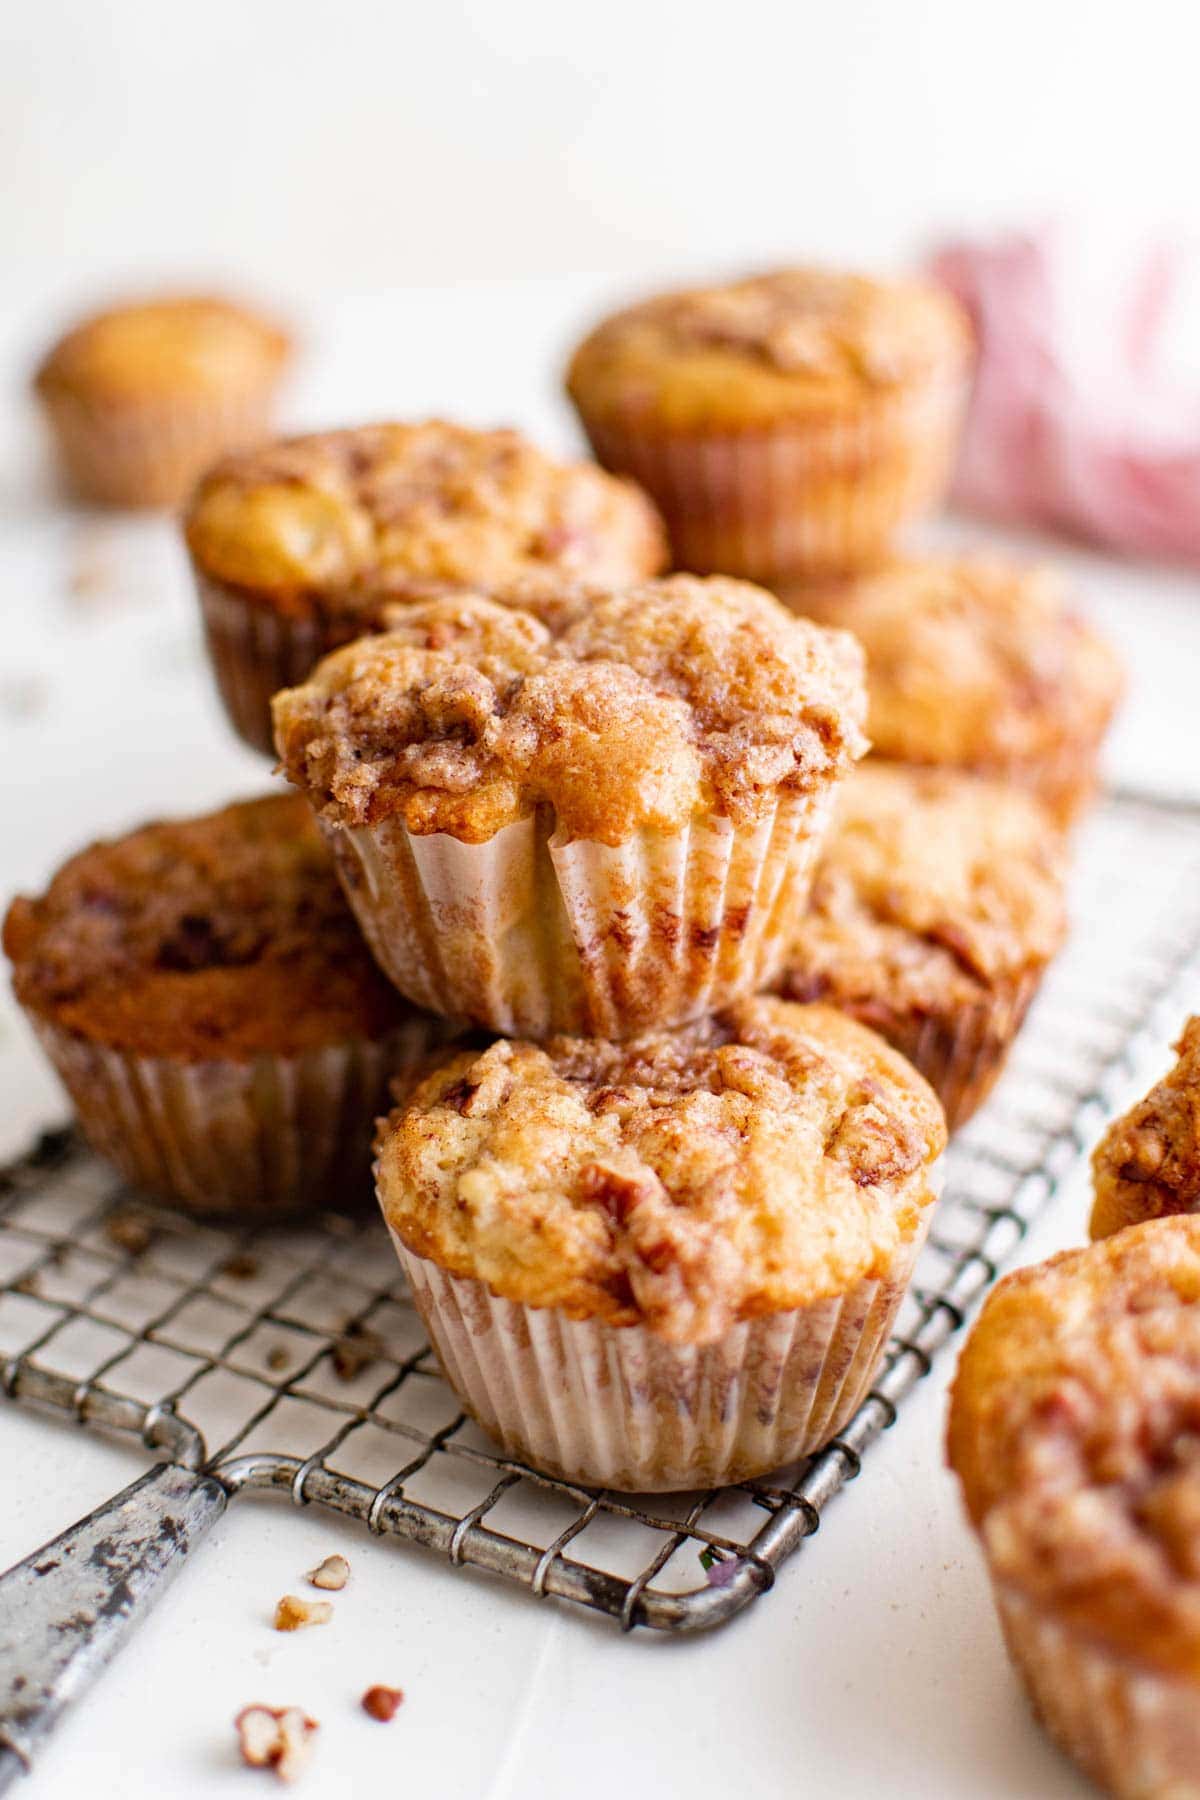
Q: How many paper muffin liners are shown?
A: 9